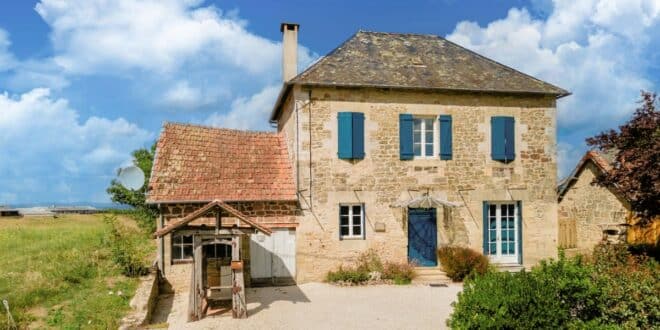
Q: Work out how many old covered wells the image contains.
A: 1